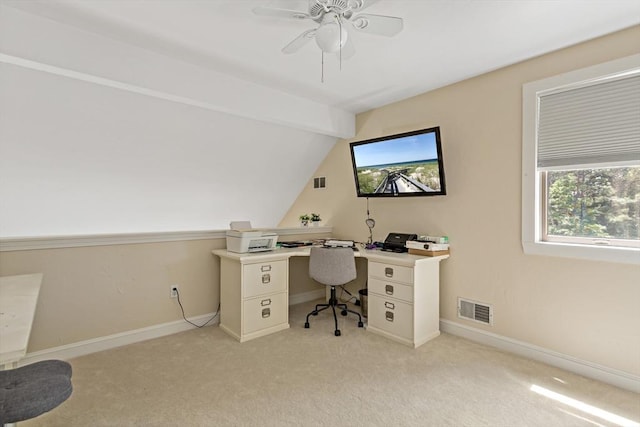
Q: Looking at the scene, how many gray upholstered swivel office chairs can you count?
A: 1